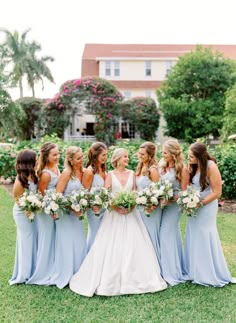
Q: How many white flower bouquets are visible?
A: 7